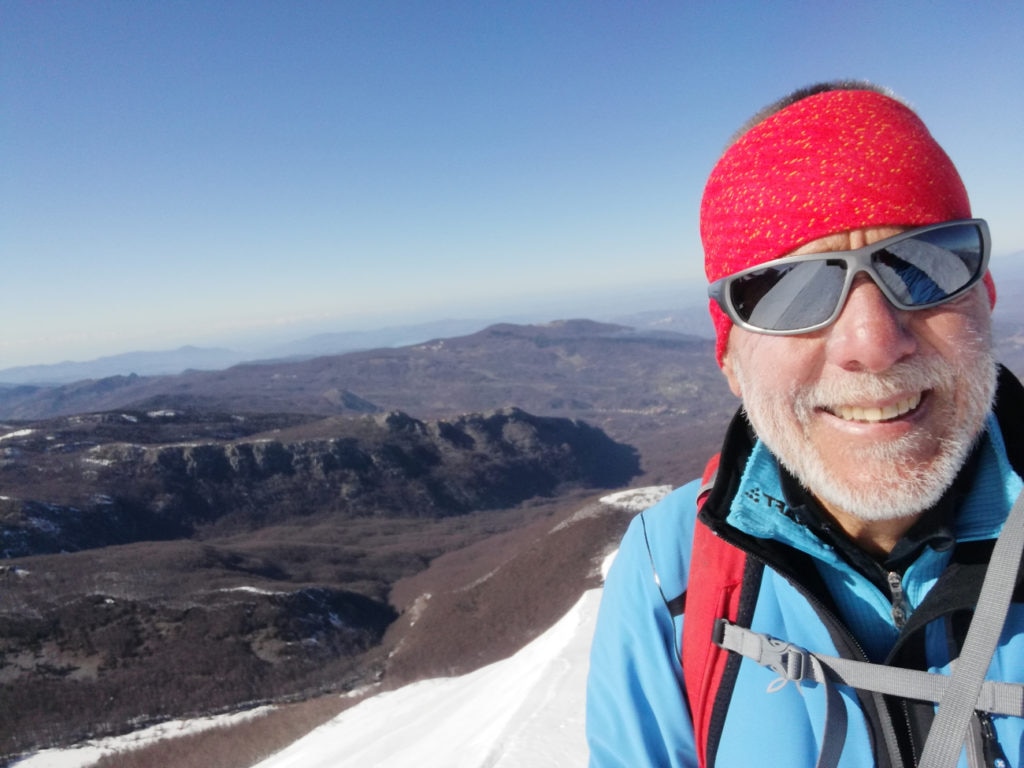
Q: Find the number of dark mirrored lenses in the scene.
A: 2